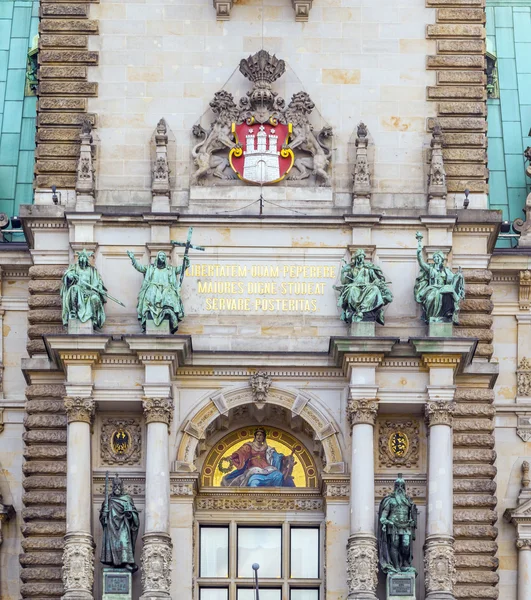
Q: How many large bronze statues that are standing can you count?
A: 2